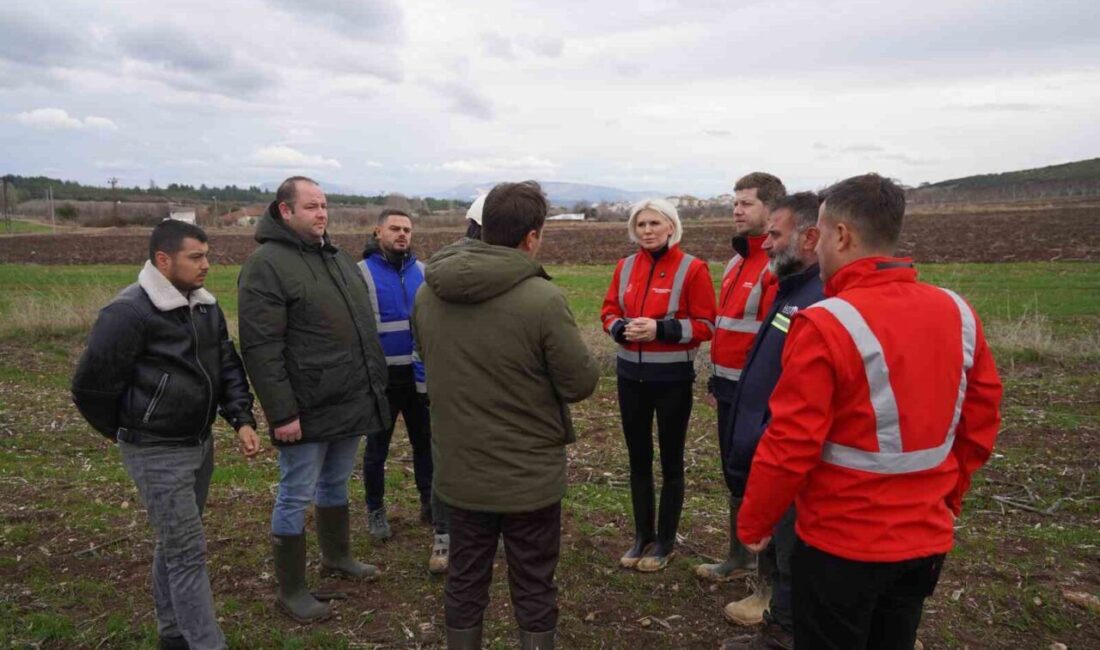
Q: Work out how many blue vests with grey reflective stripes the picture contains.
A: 1